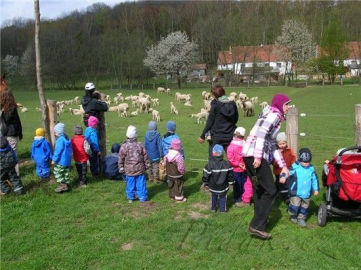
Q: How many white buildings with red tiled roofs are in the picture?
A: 2